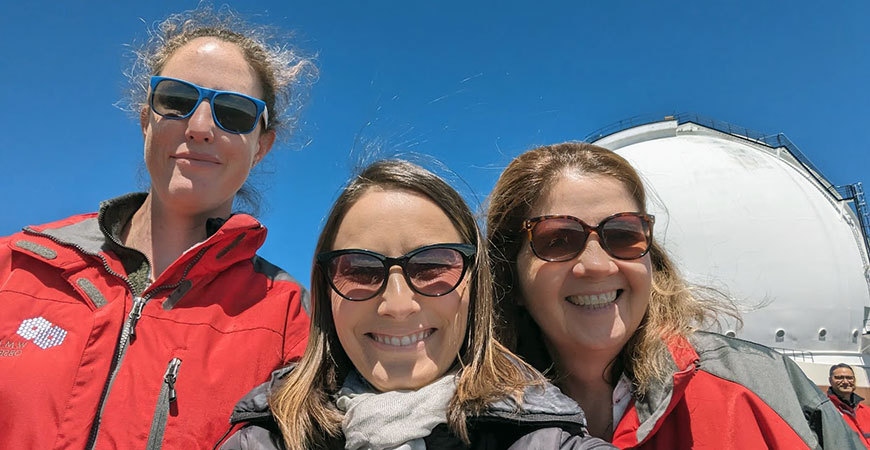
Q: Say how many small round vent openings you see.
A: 4